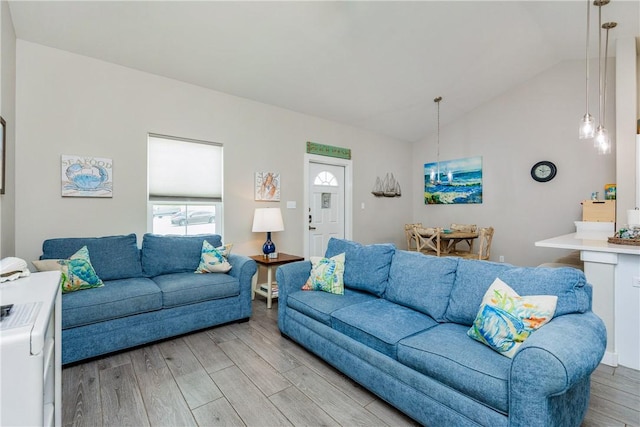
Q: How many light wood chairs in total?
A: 4